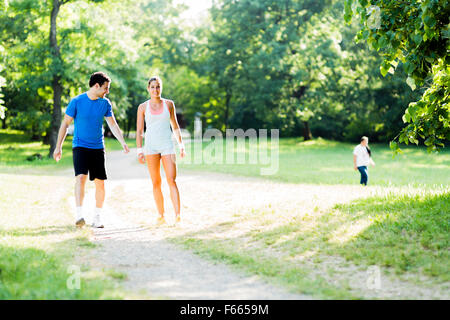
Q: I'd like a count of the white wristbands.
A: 2